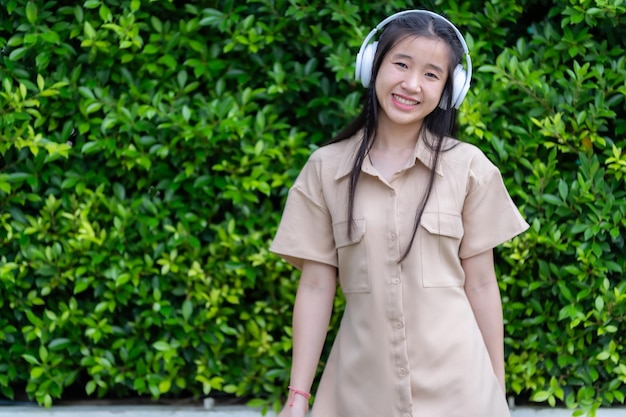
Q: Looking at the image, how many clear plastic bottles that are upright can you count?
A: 0